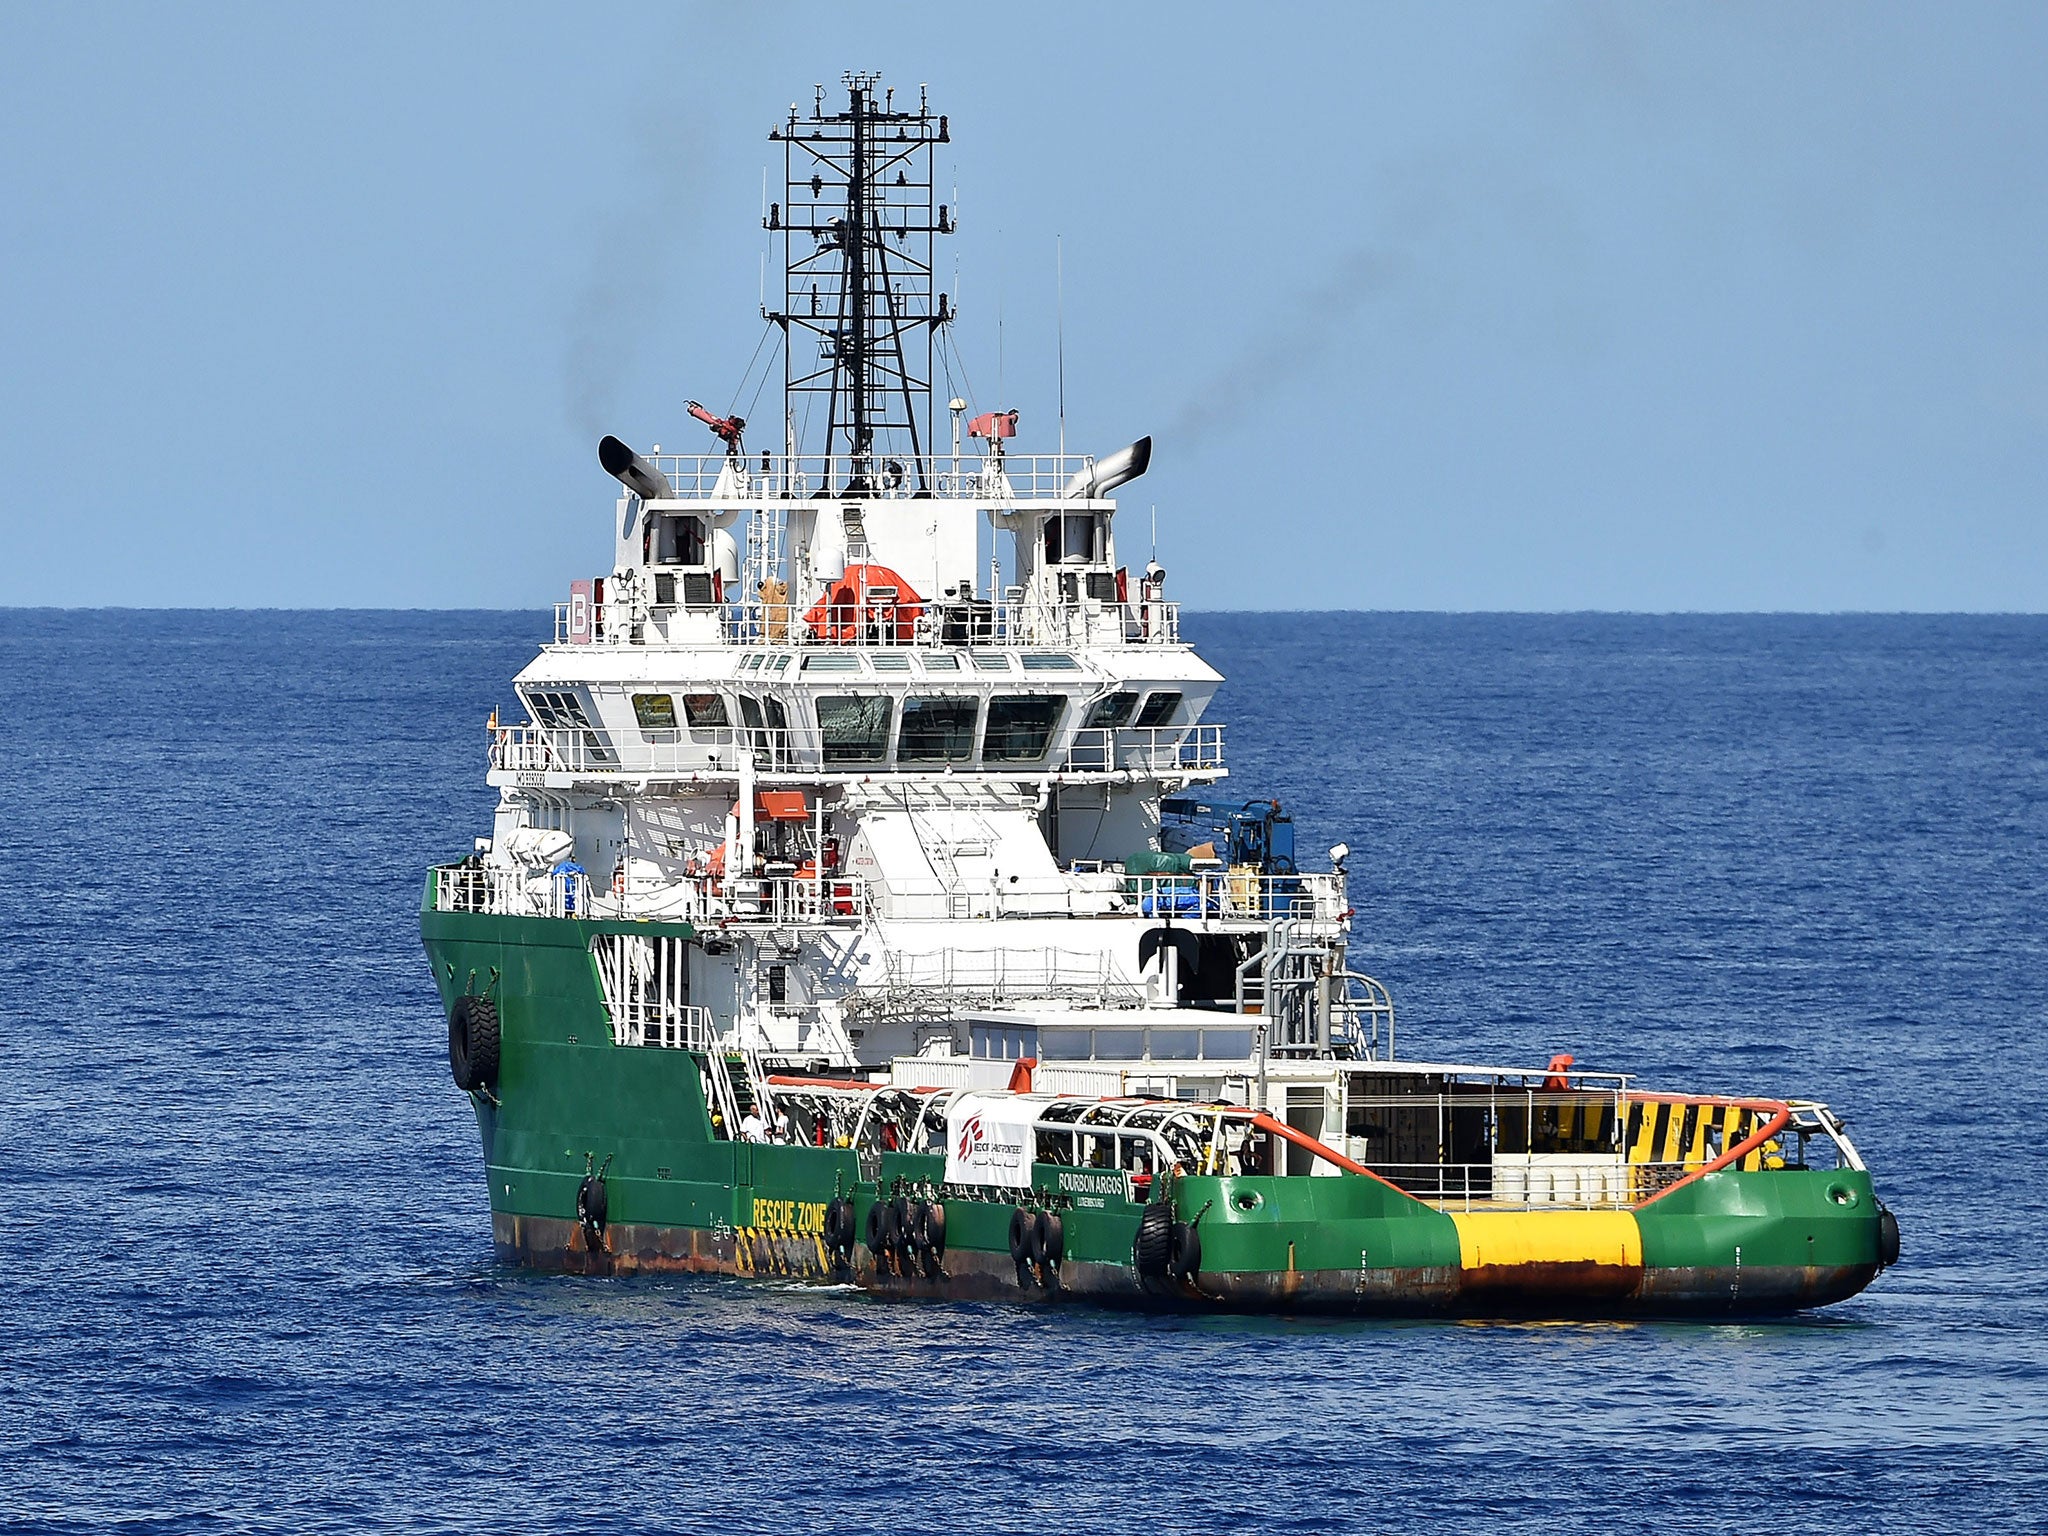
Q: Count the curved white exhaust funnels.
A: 2